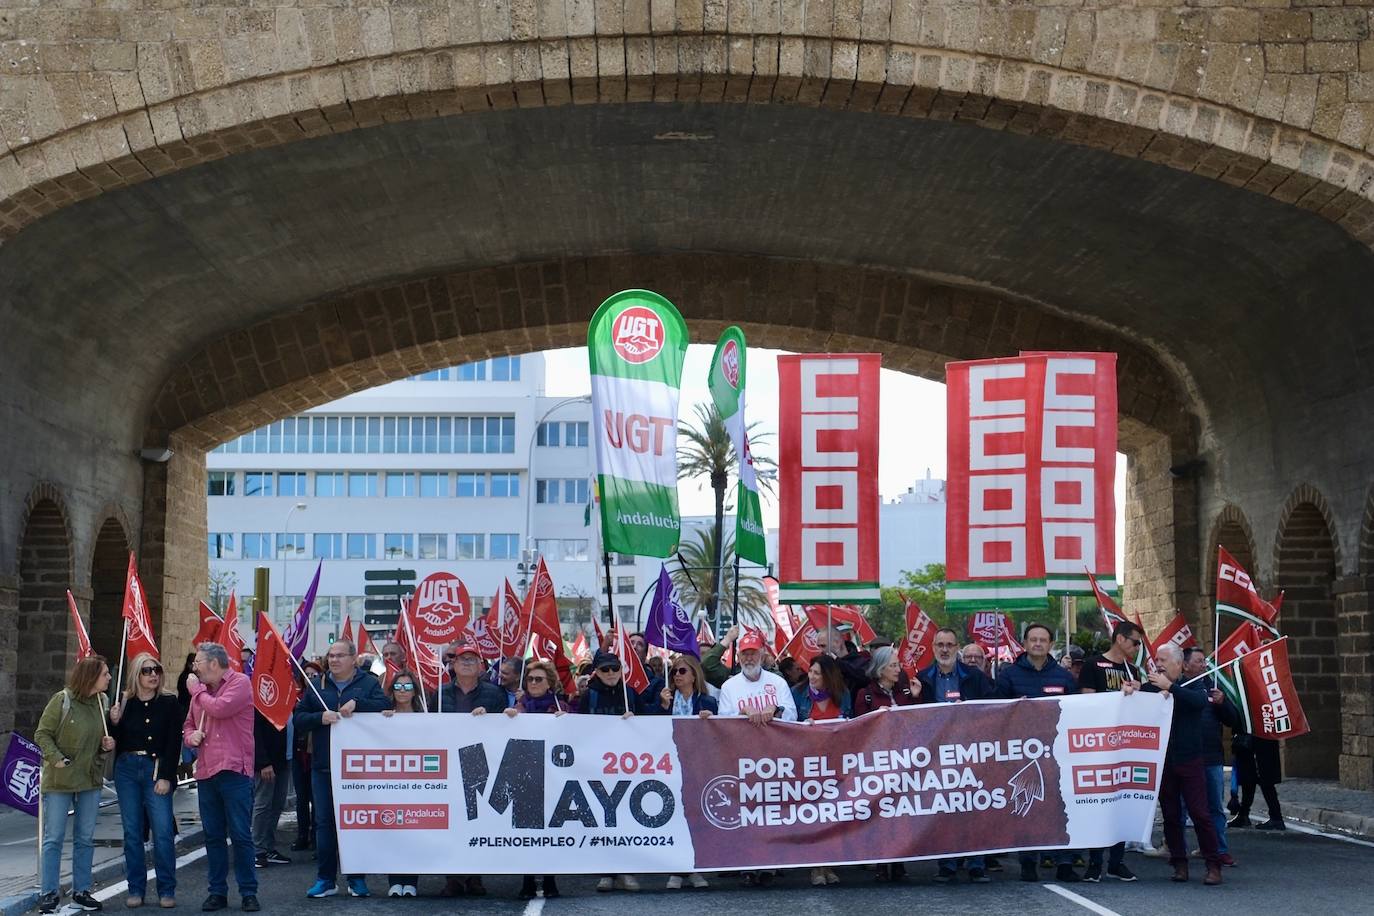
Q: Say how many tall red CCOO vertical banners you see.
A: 3